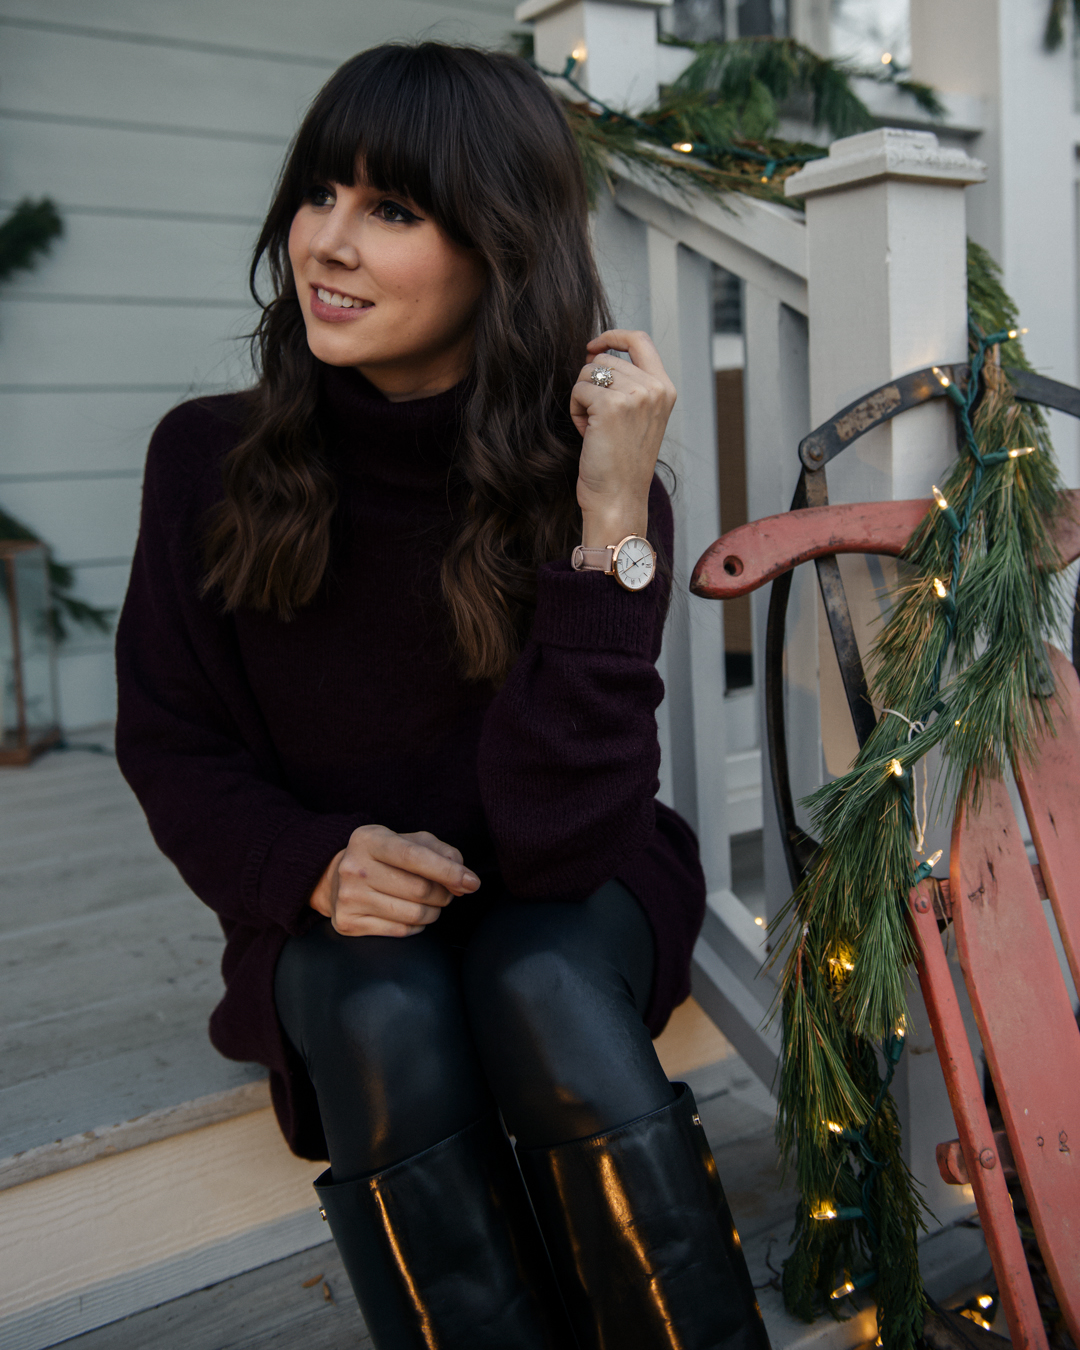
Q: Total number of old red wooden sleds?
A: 1